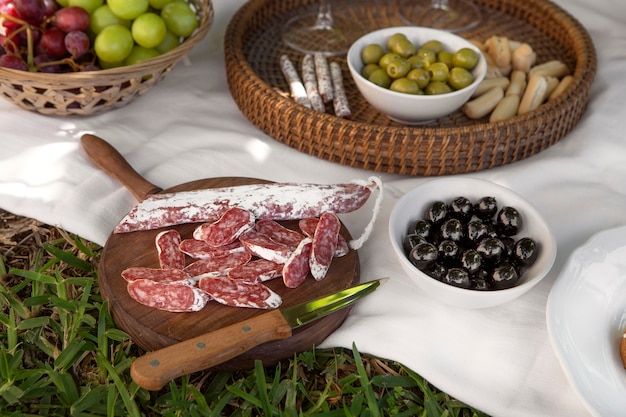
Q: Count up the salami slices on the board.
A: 14